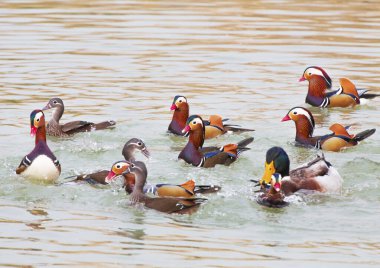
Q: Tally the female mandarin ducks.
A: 3